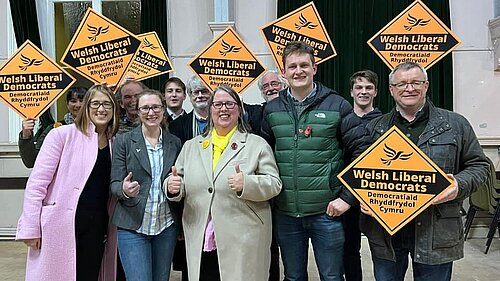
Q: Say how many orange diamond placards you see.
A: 7